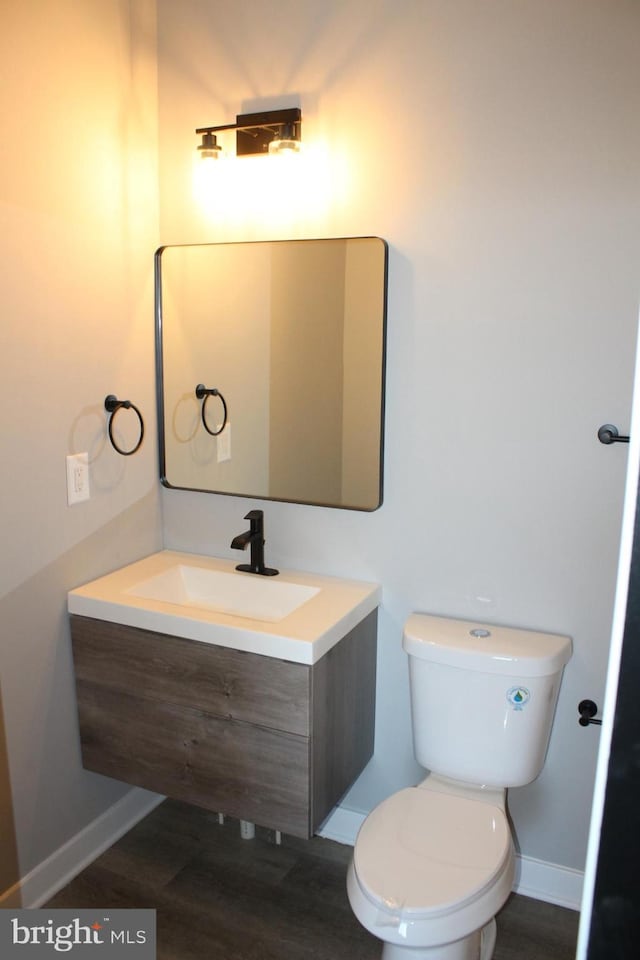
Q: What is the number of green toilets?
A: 0